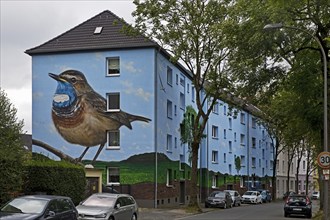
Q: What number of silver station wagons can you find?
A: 1